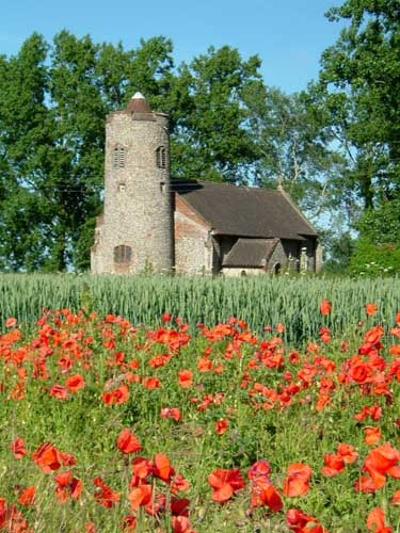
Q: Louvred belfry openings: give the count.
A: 2